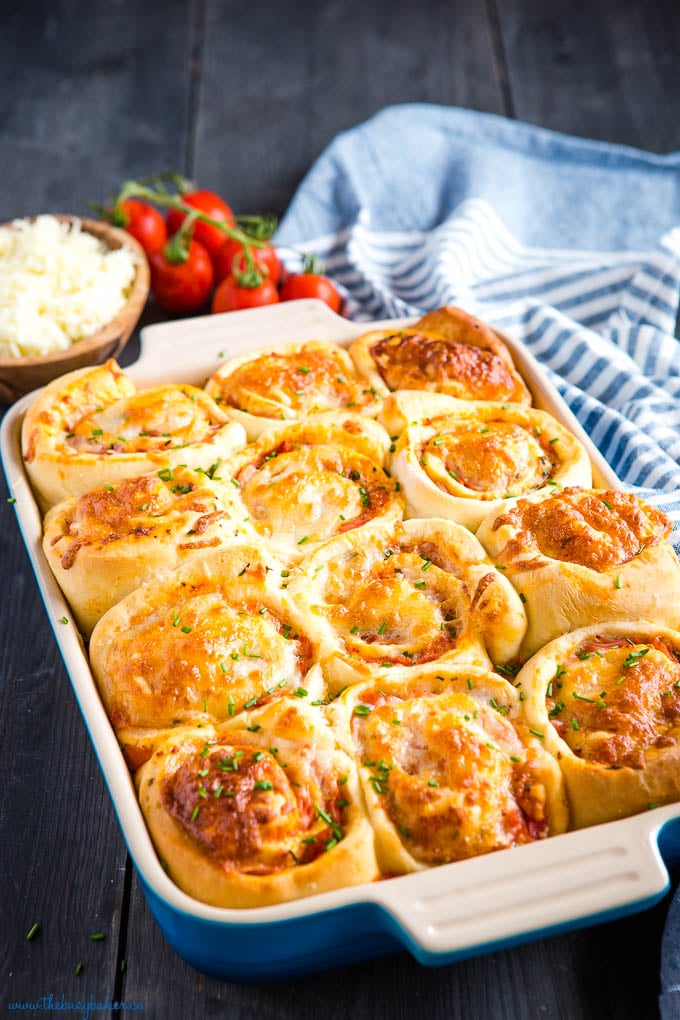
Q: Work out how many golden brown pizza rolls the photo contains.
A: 12